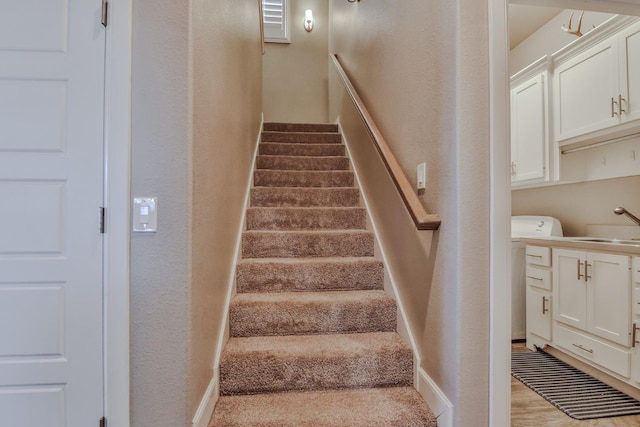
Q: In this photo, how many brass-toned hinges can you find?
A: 3